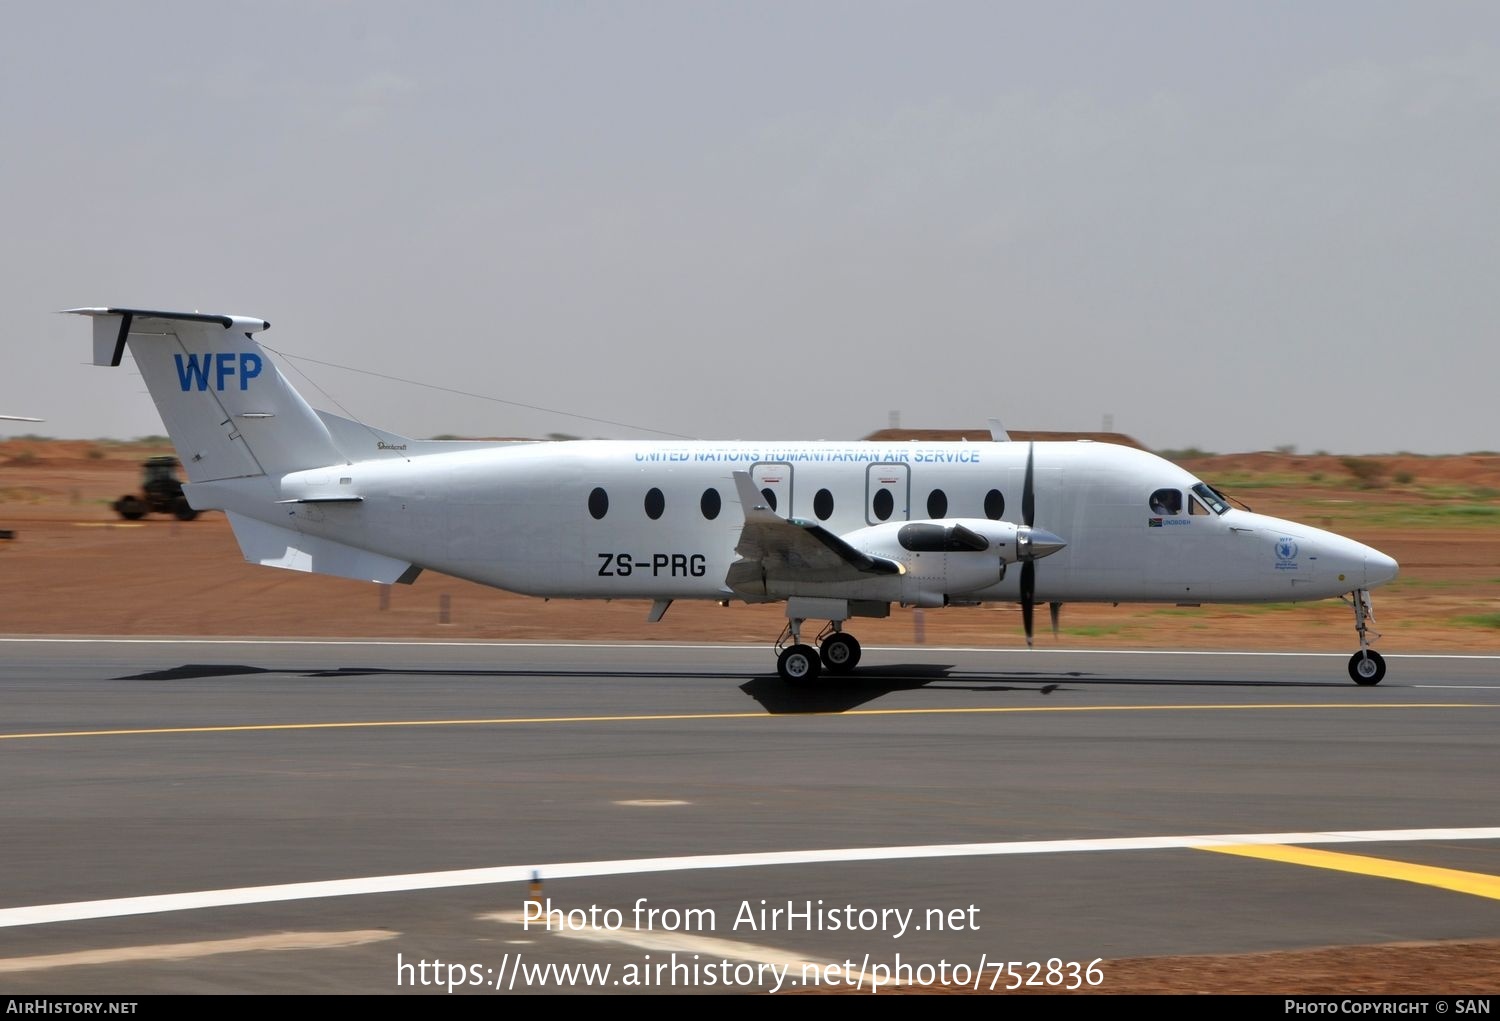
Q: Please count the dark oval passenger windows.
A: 8